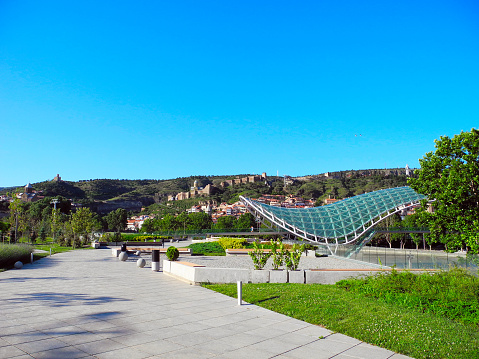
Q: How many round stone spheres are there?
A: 4